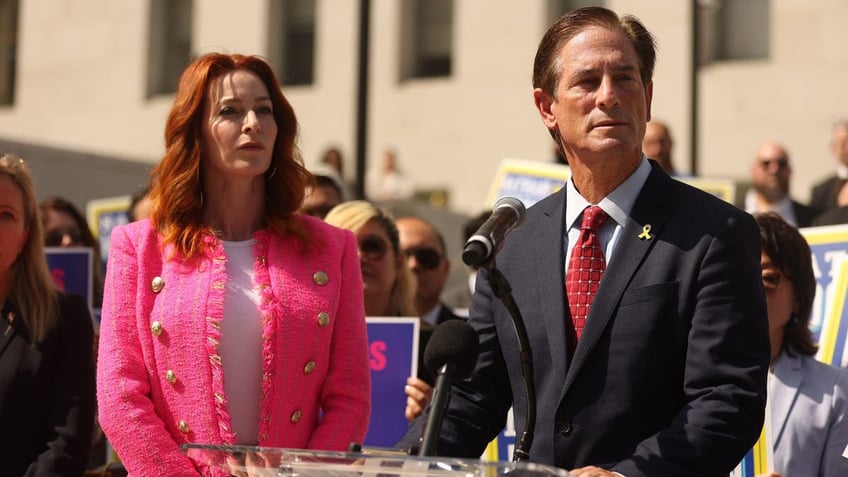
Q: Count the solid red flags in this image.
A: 0